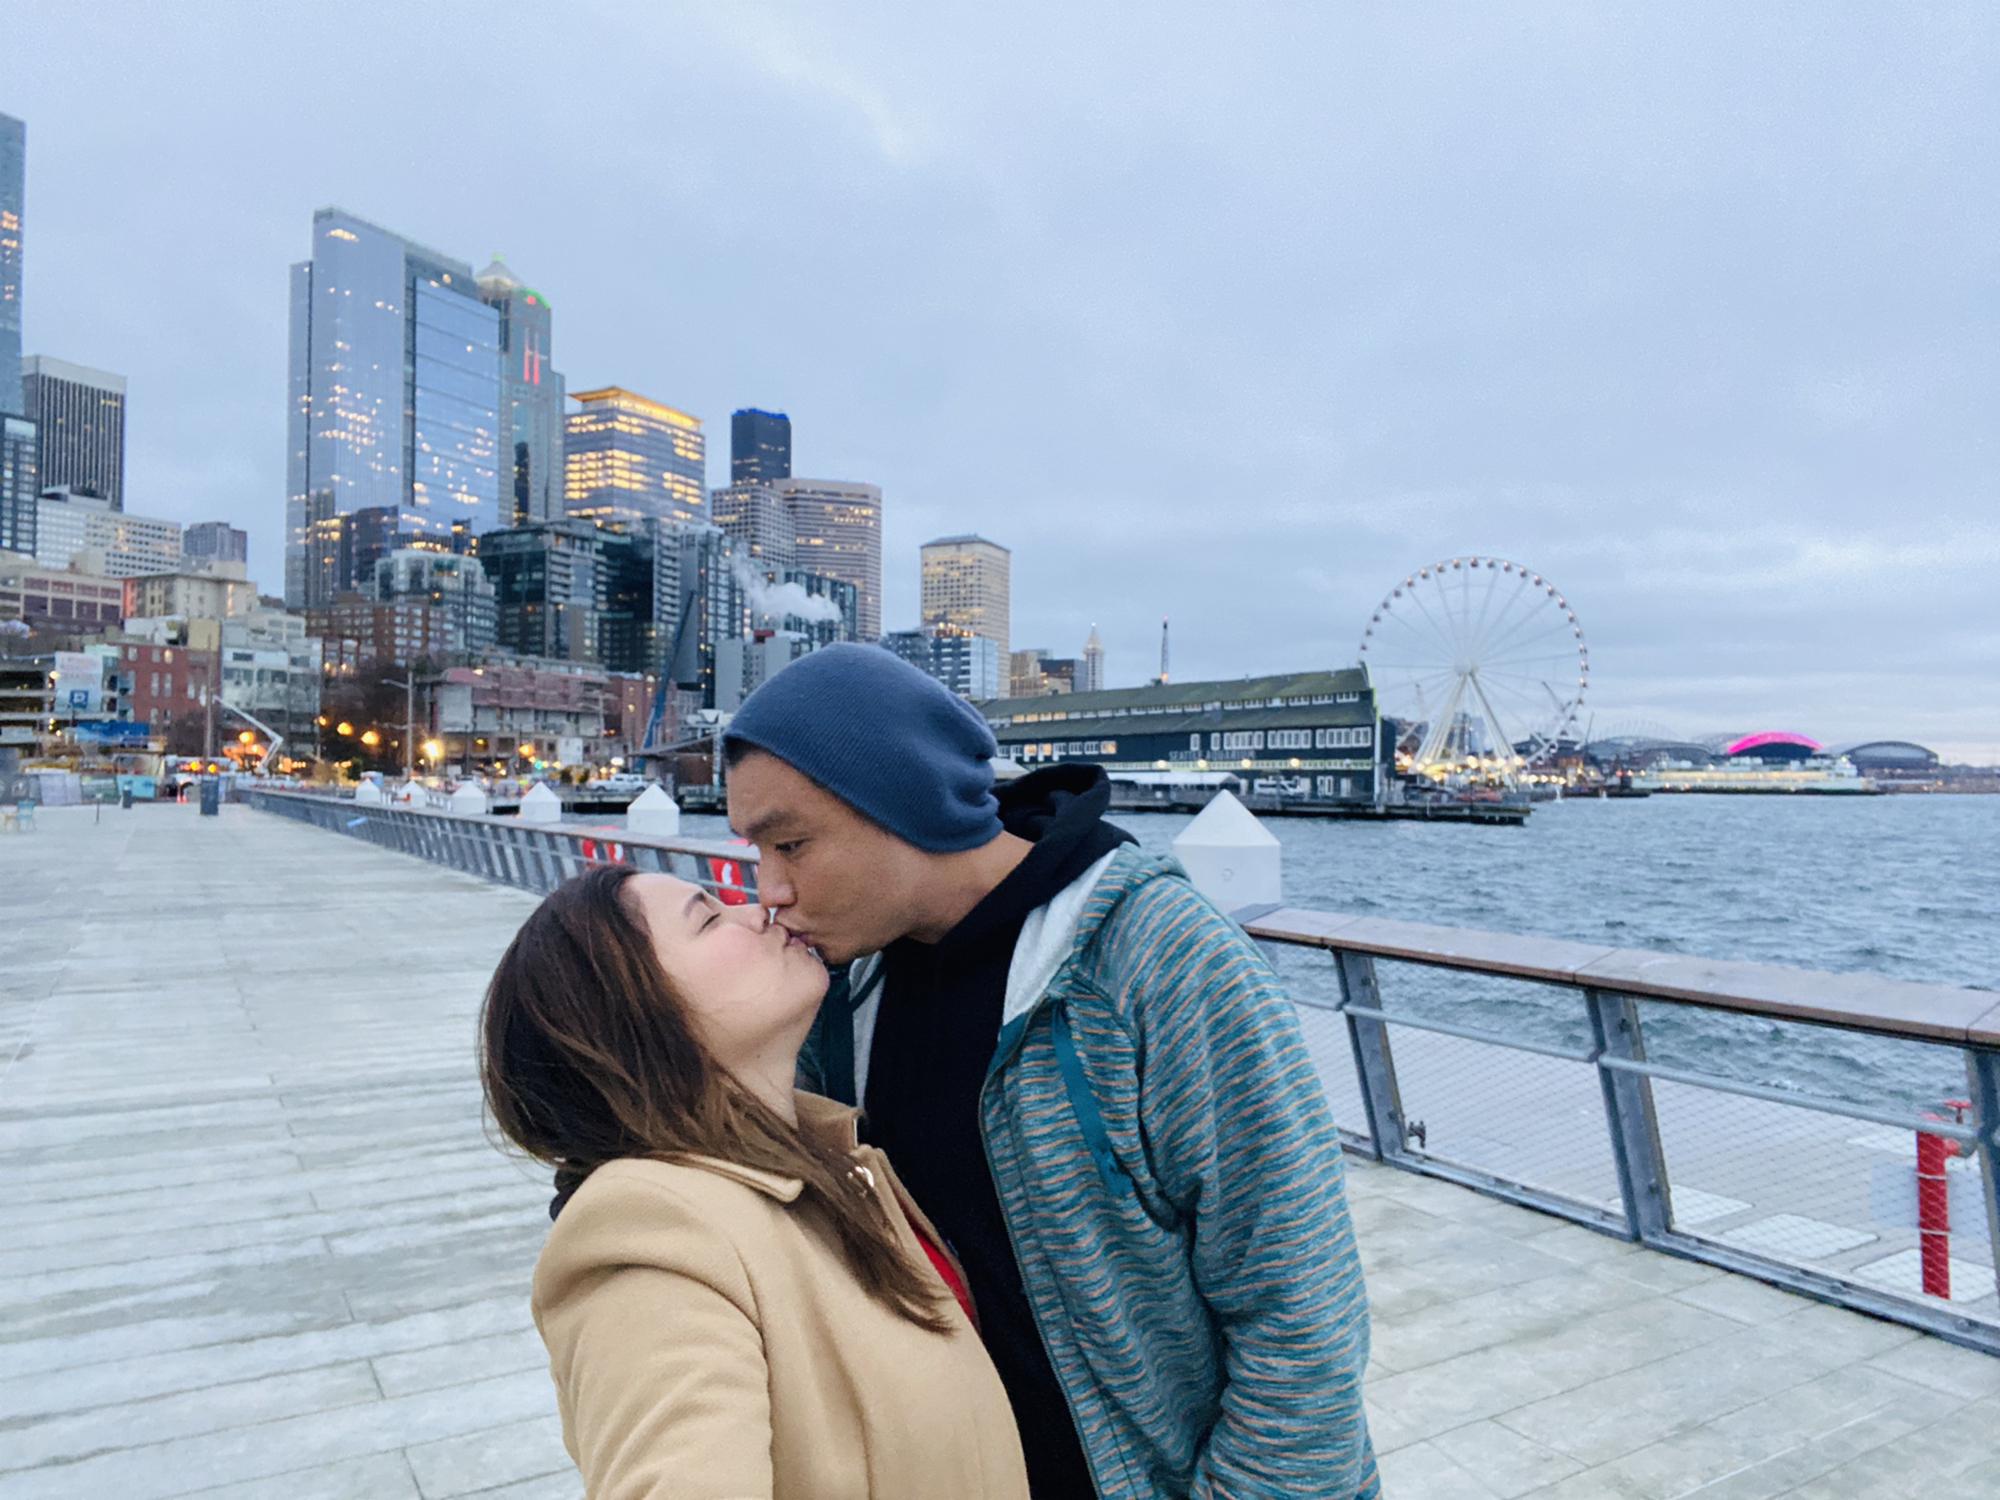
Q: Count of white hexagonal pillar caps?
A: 6